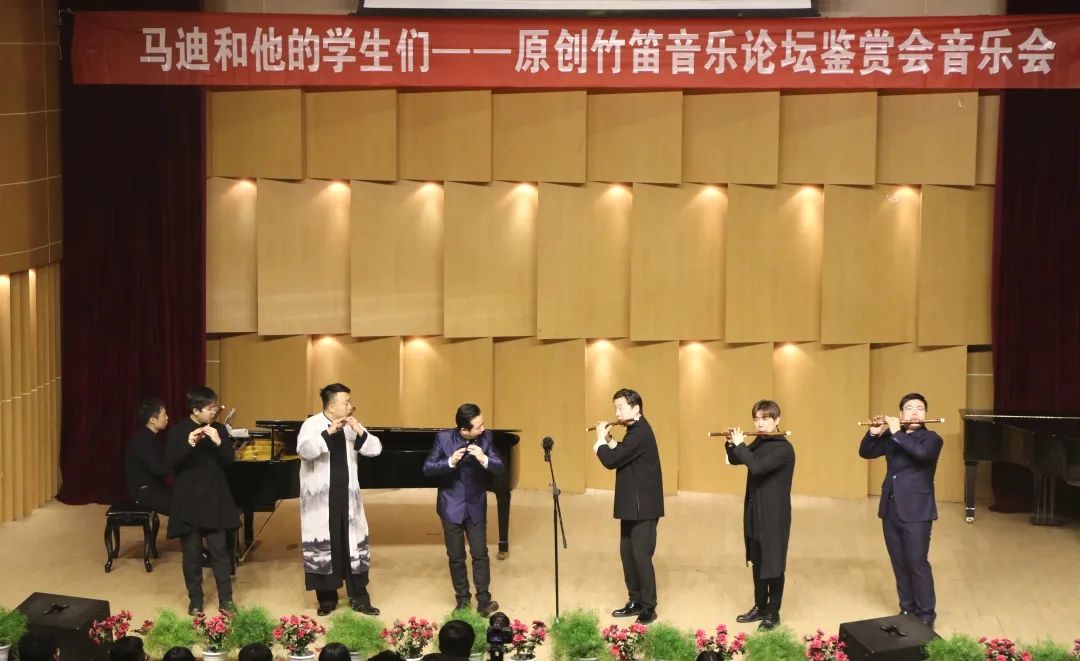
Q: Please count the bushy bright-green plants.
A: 10